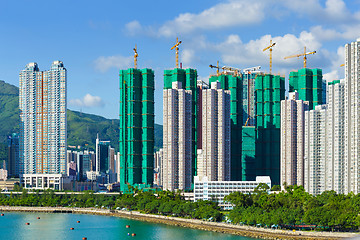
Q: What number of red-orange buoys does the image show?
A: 8